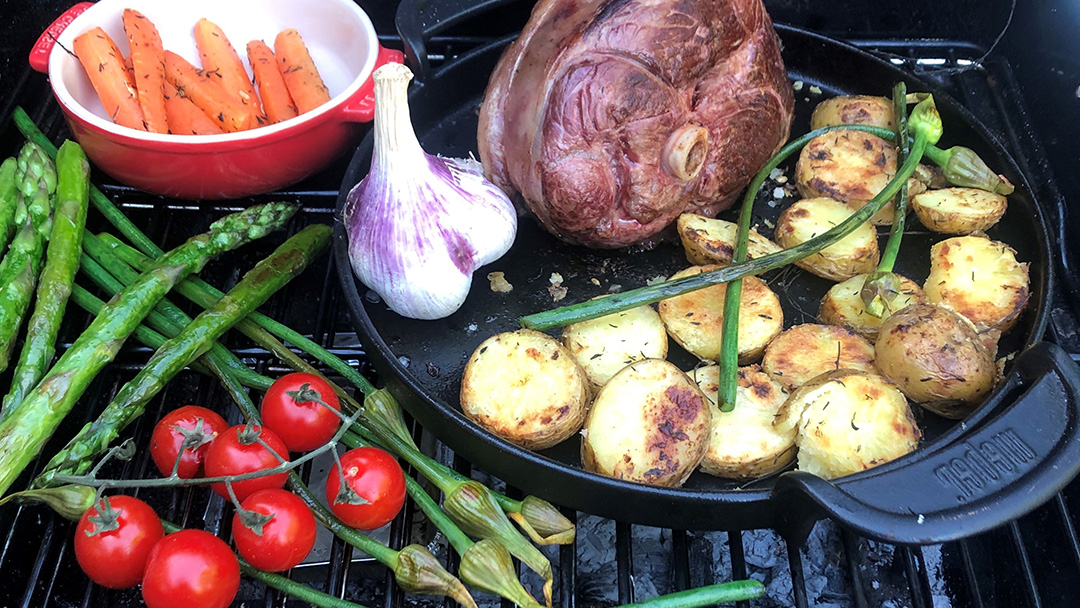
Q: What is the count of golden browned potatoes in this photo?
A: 15